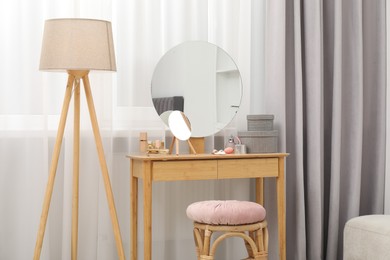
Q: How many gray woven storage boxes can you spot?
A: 2